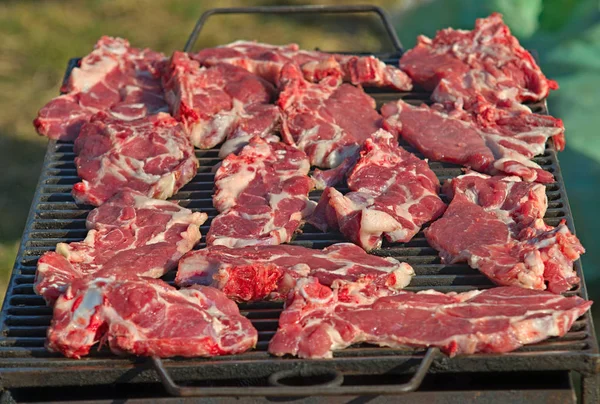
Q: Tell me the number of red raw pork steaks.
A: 14